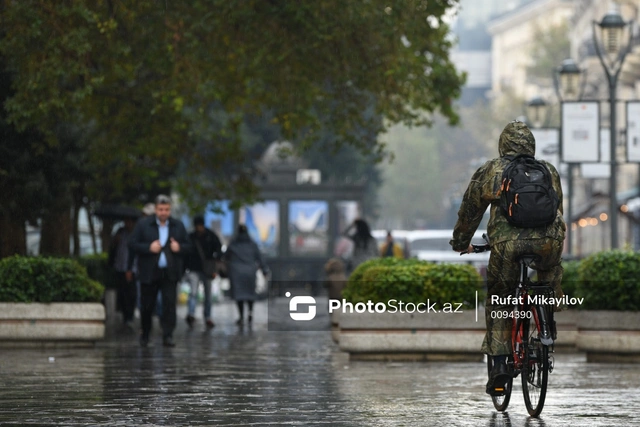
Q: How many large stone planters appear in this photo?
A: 3